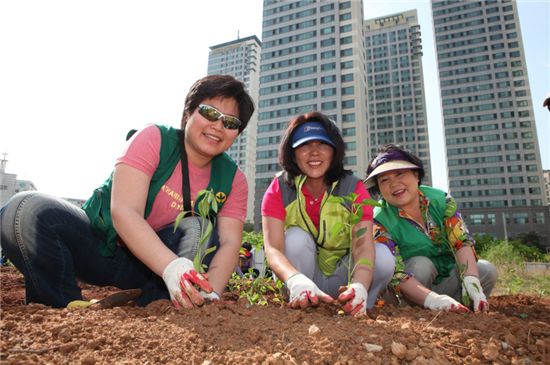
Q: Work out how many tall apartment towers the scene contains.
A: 4